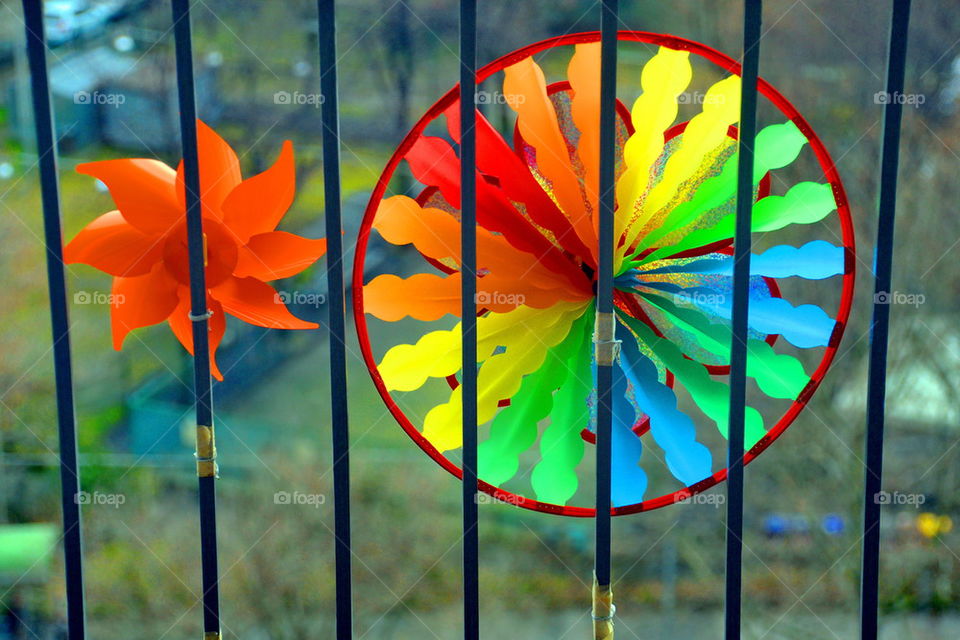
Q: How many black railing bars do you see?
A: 7